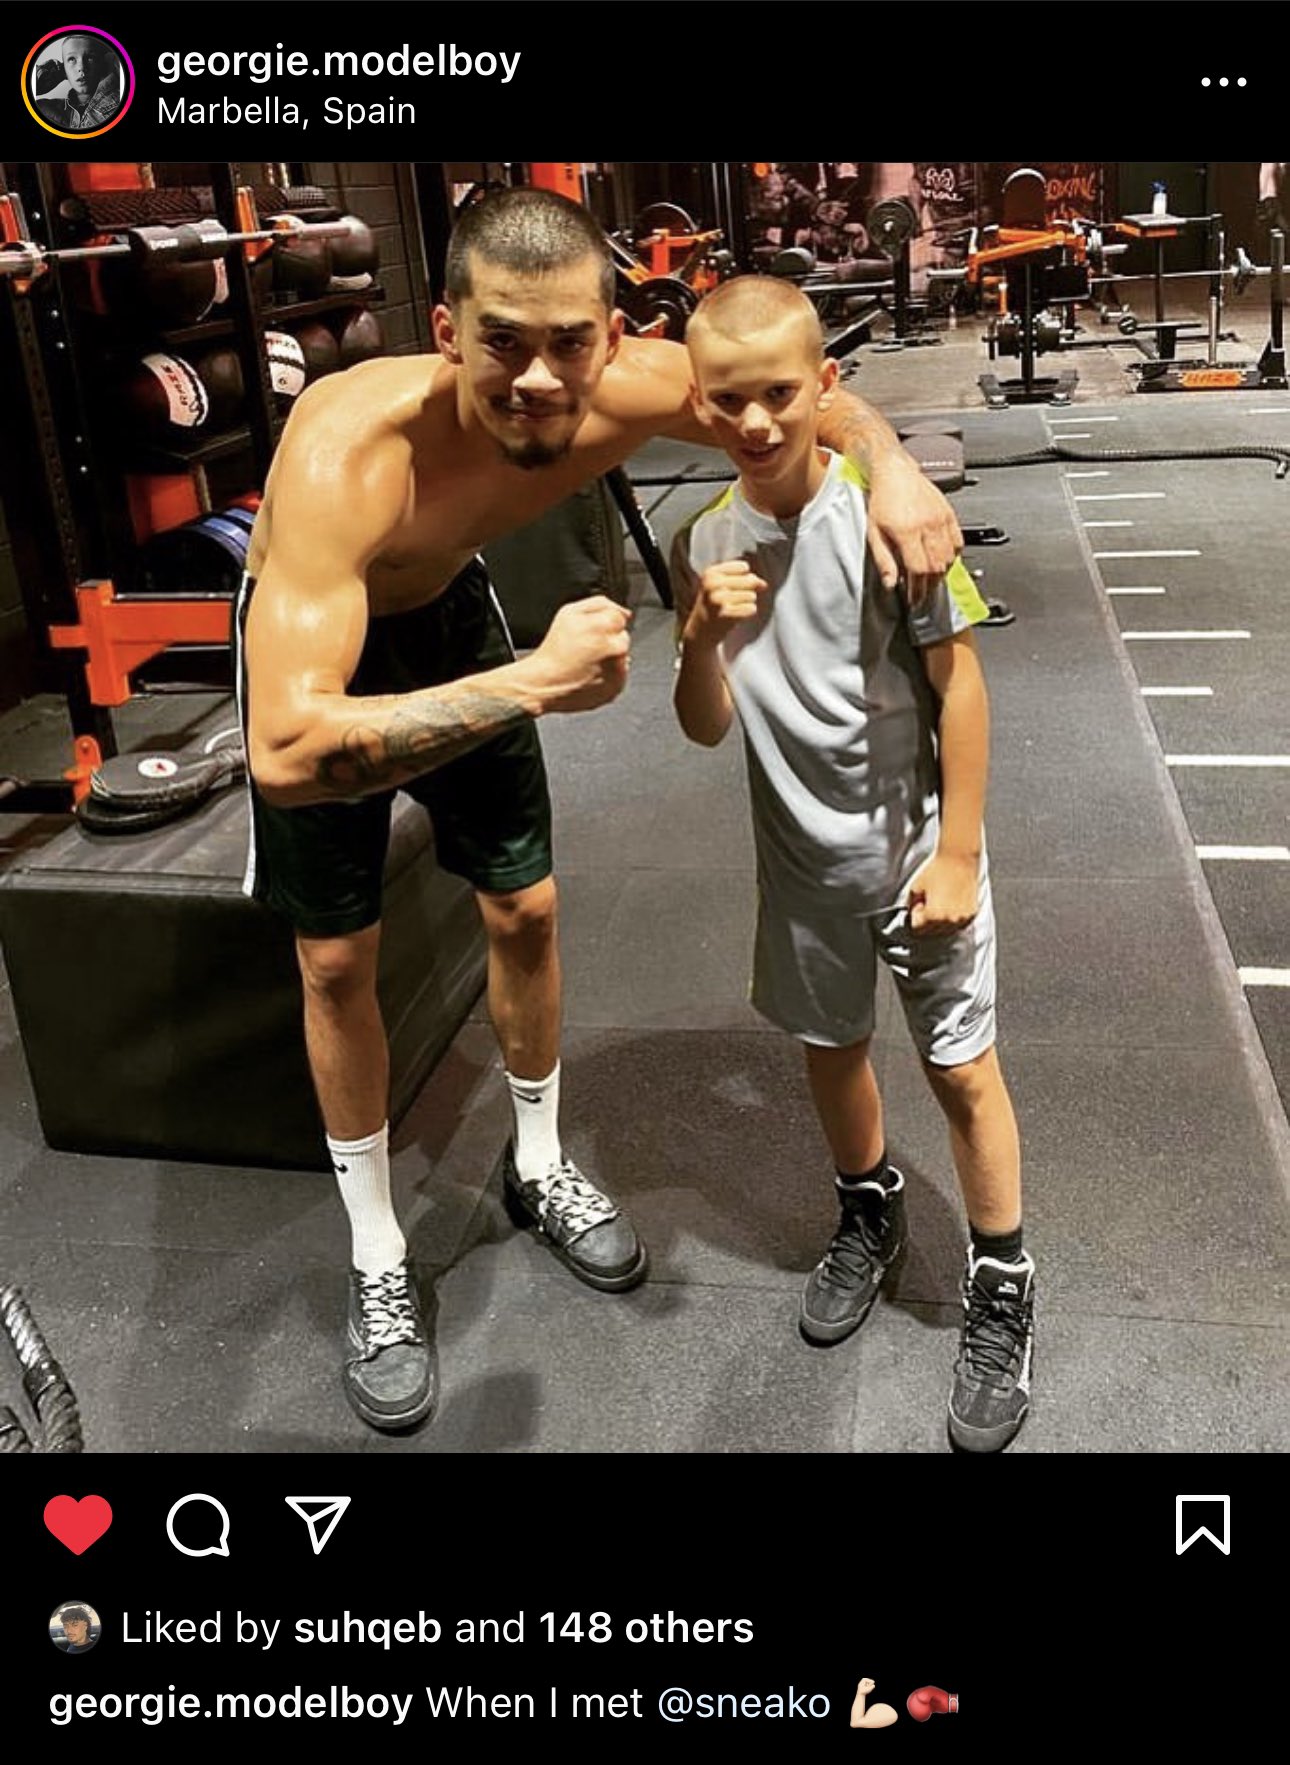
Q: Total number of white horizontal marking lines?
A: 13